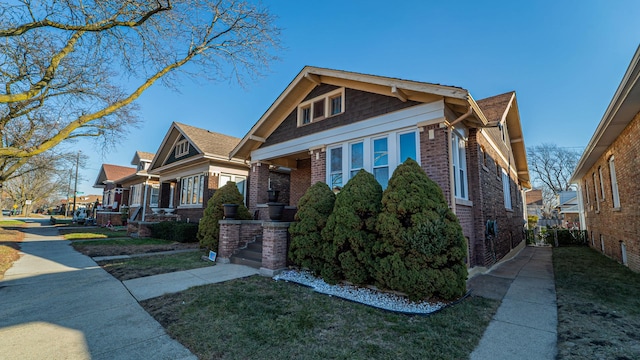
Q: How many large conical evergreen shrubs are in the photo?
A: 4